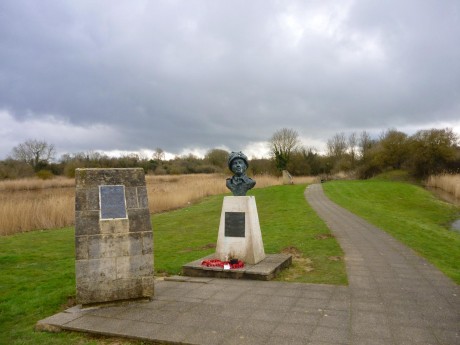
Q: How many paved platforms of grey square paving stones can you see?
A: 2